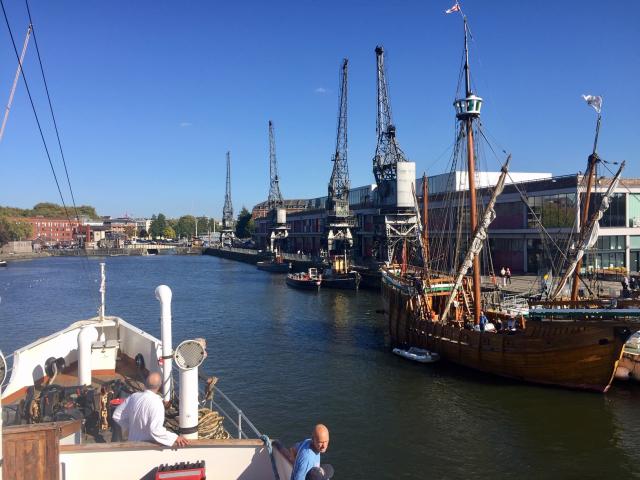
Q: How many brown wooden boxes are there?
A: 1